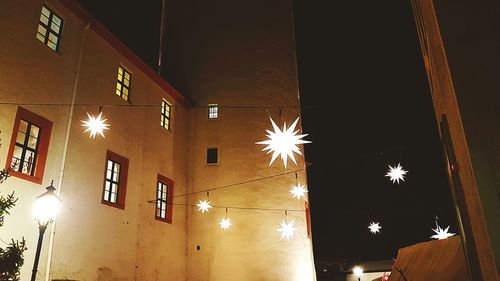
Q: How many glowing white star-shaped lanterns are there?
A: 9